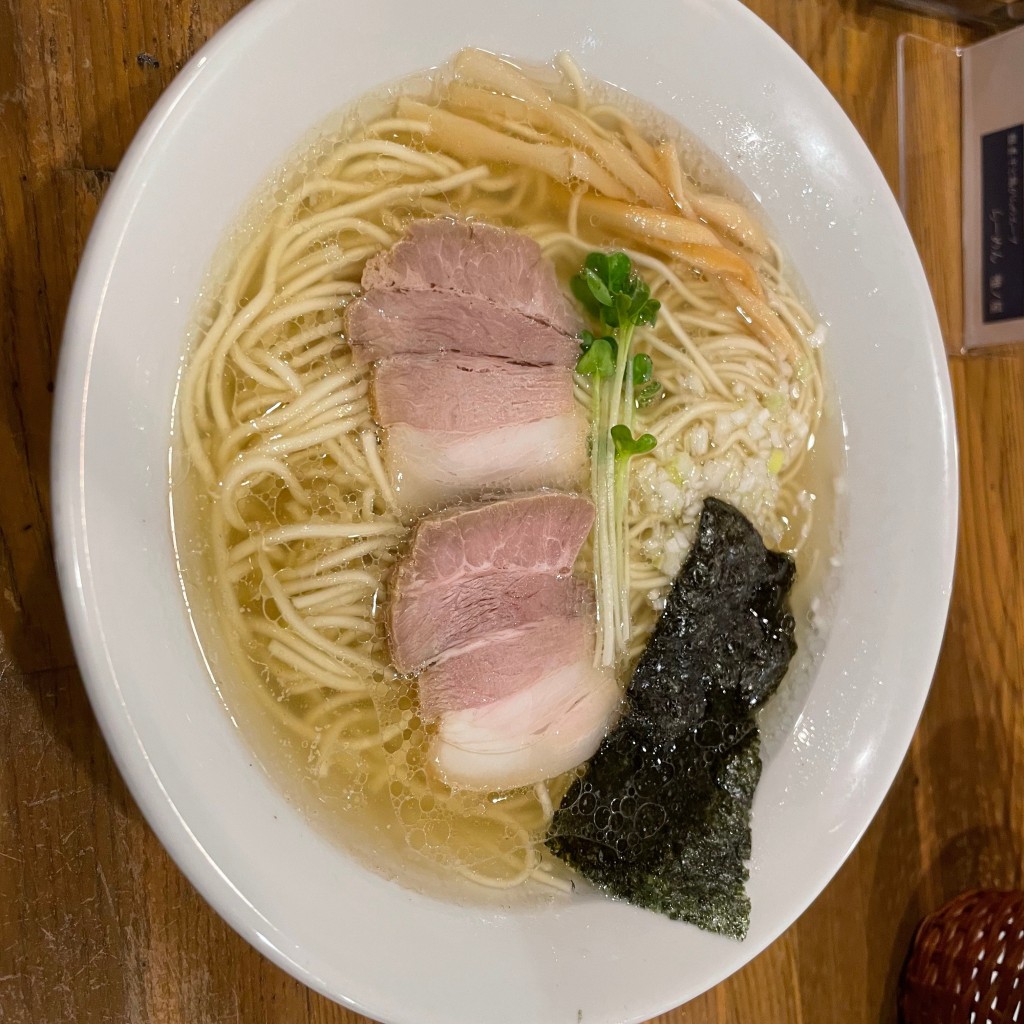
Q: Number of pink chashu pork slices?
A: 2